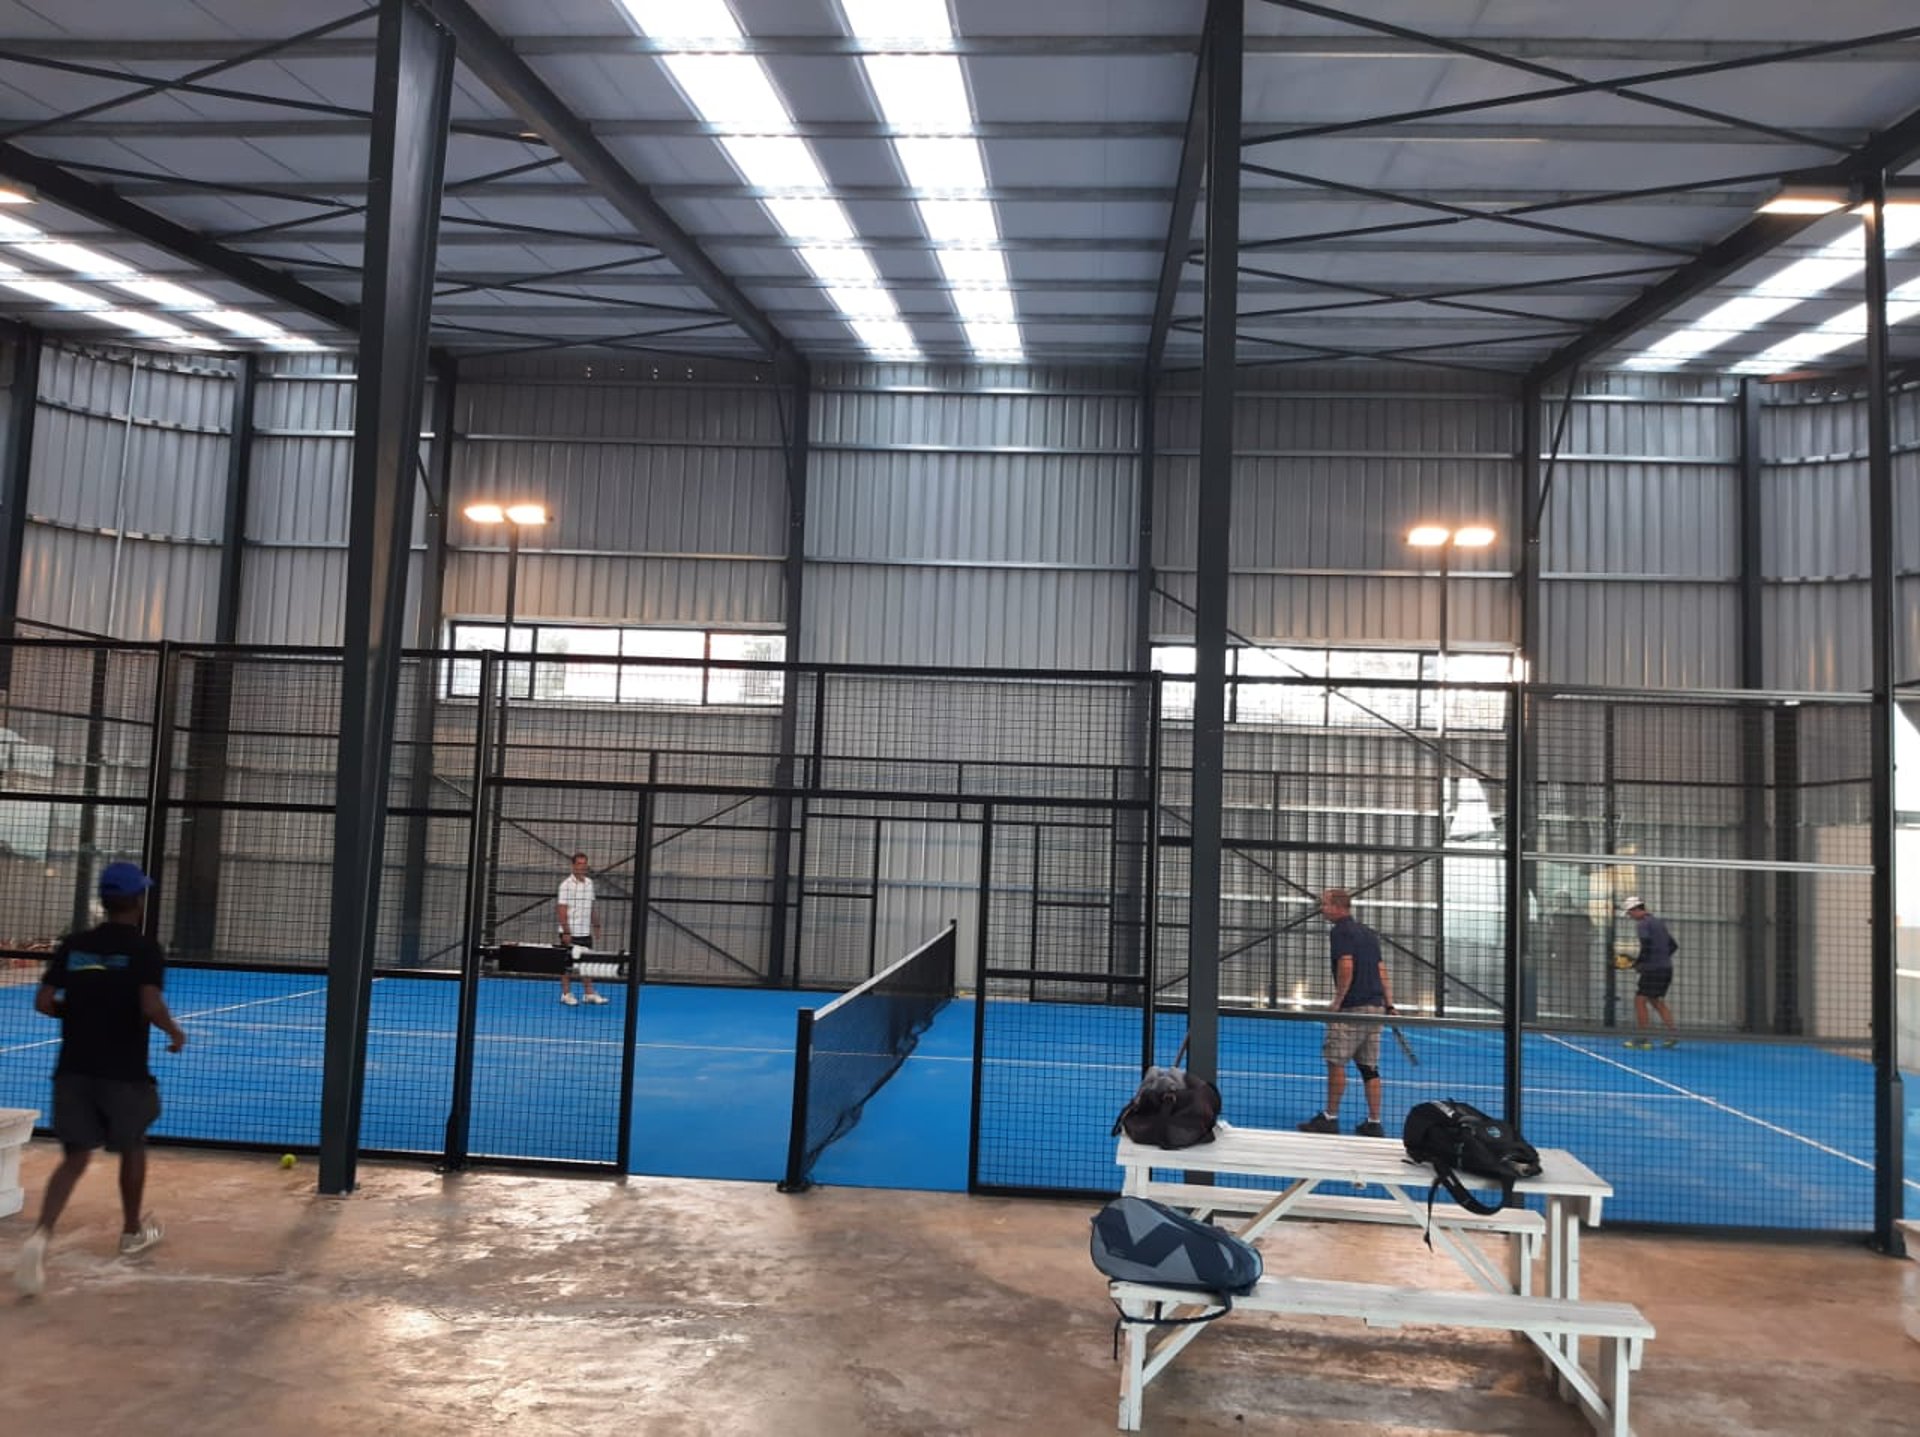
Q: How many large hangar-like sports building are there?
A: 1